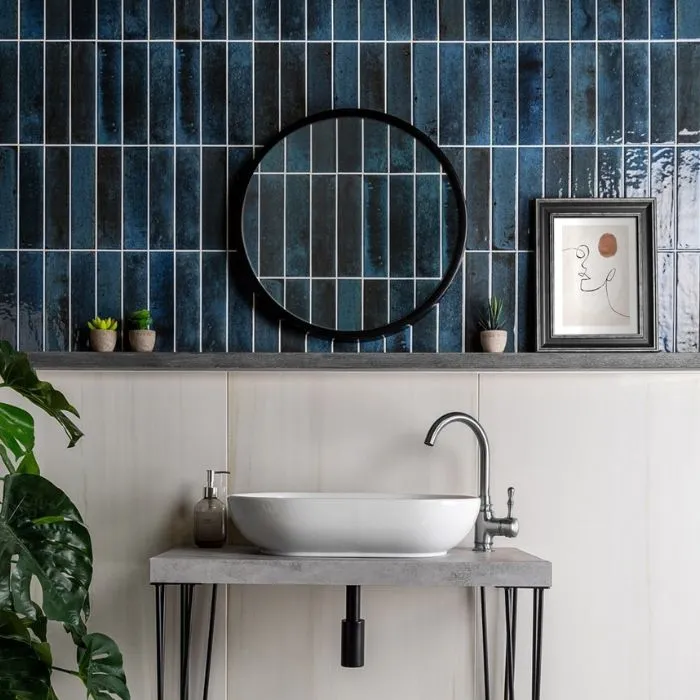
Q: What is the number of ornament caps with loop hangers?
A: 0